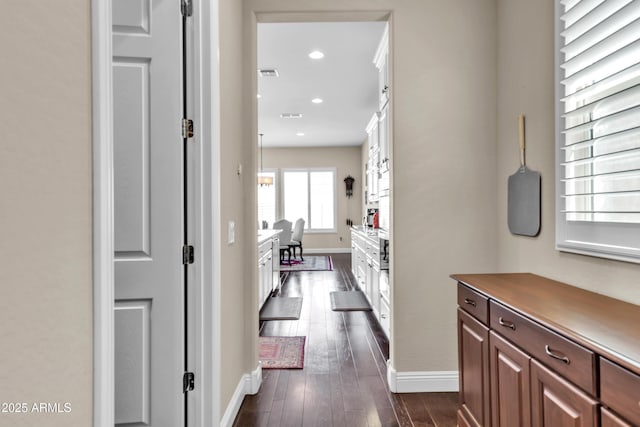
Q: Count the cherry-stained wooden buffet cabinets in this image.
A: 1